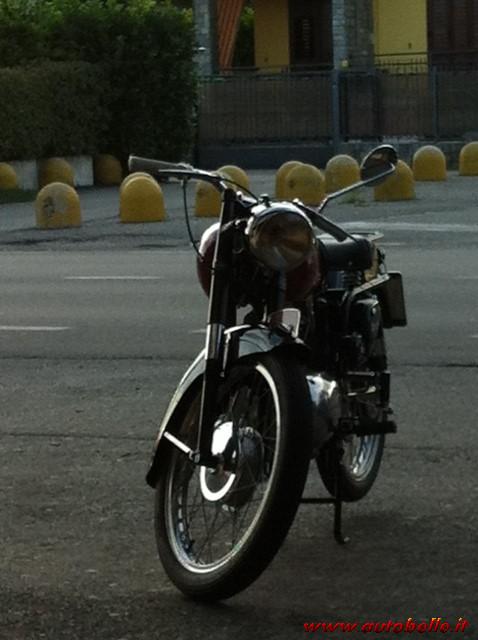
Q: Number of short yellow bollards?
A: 14